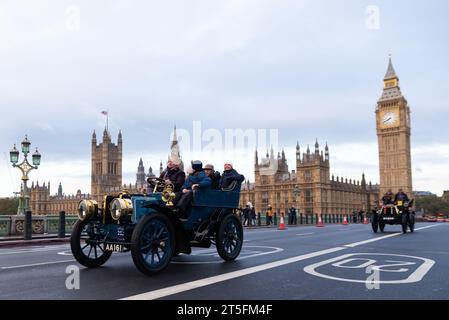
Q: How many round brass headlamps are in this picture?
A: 2